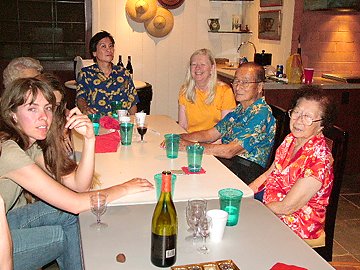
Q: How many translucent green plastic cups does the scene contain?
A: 7